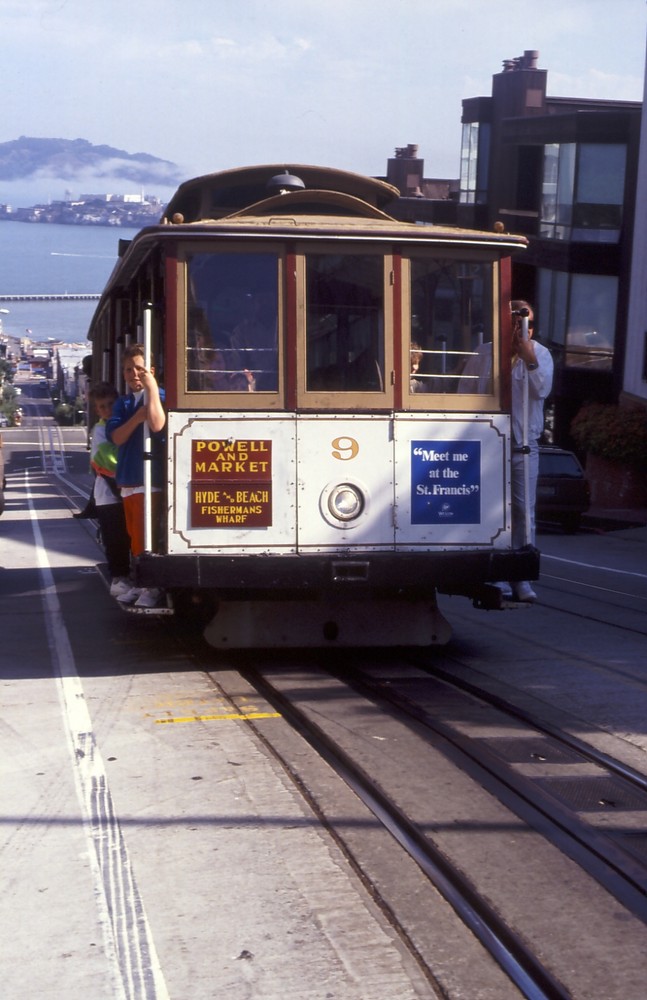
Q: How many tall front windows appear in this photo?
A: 3